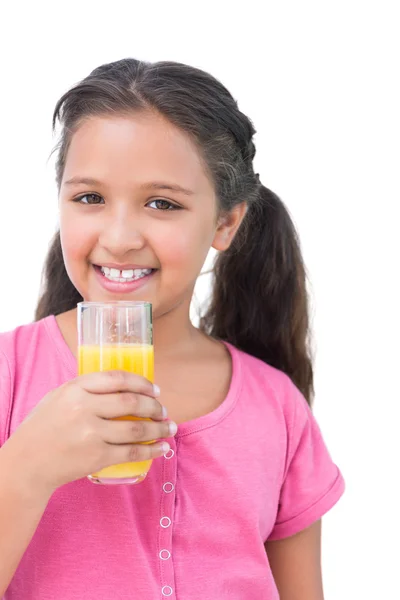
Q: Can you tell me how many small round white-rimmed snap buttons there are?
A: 5